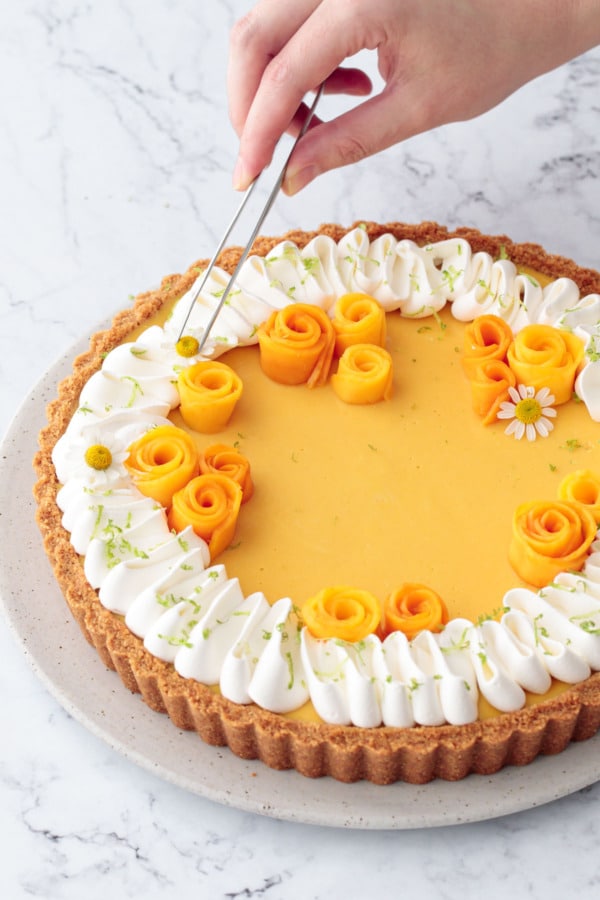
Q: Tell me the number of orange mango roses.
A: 14